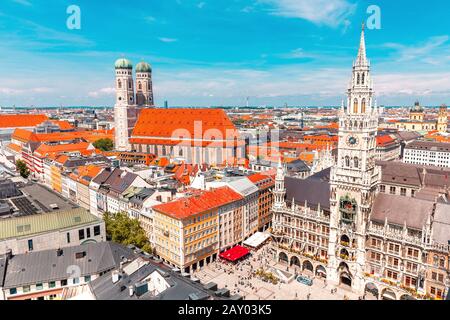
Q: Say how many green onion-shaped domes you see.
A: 2